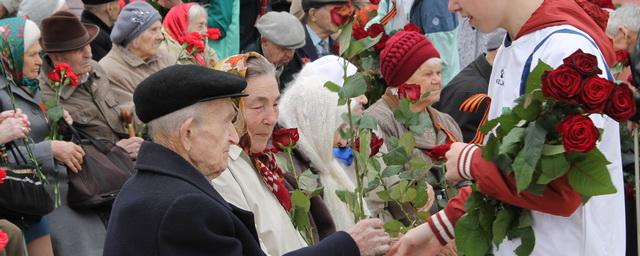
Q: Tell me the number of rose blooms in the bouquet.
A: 5